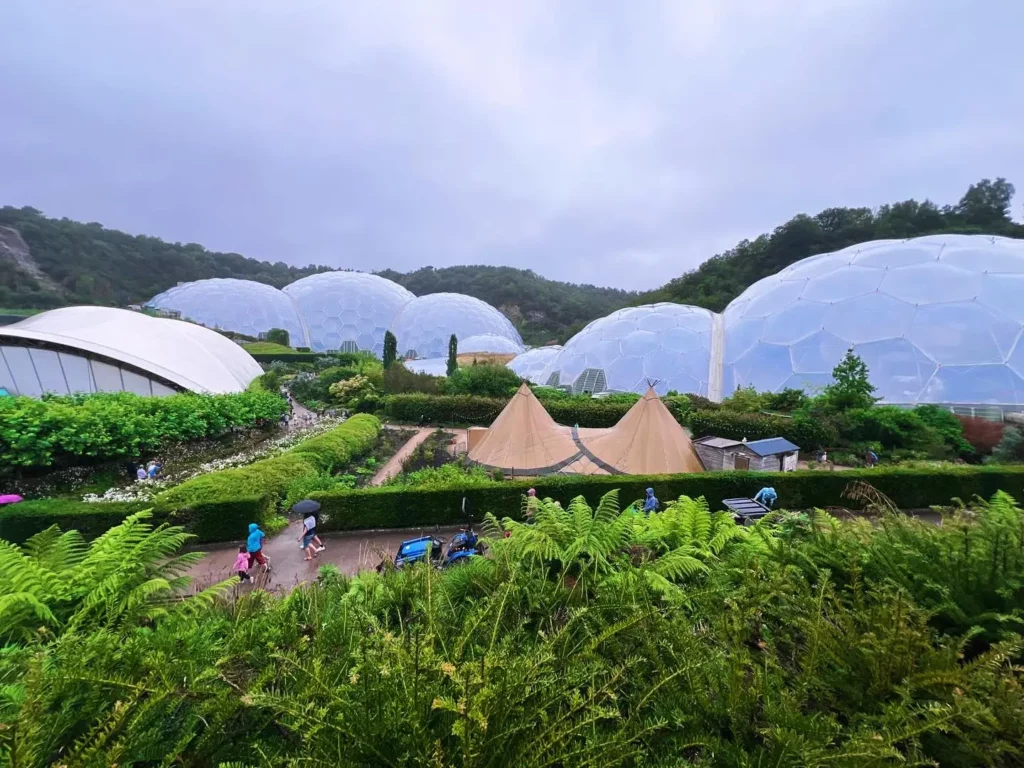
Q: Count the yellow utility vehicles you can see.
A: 0